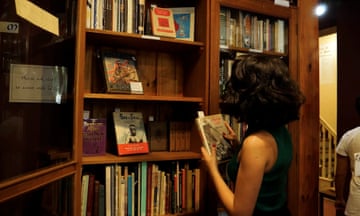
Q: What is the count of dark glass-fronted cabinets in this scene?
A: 1